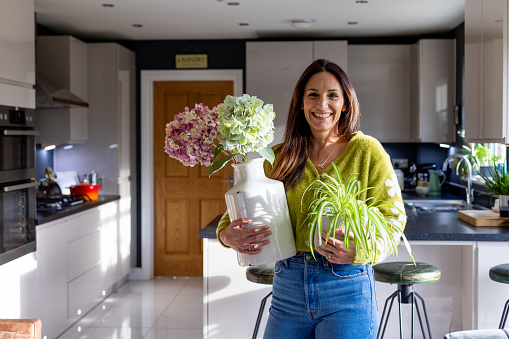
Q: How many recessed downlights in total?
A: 6